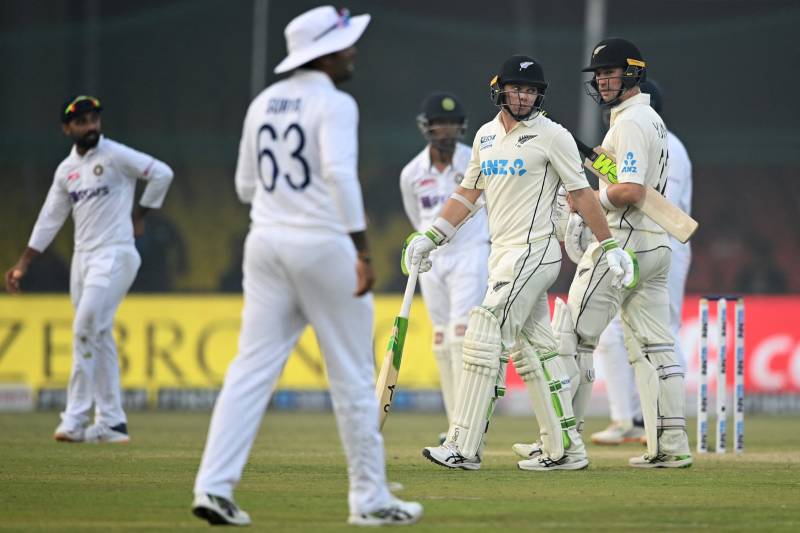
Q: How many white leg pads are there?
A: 6